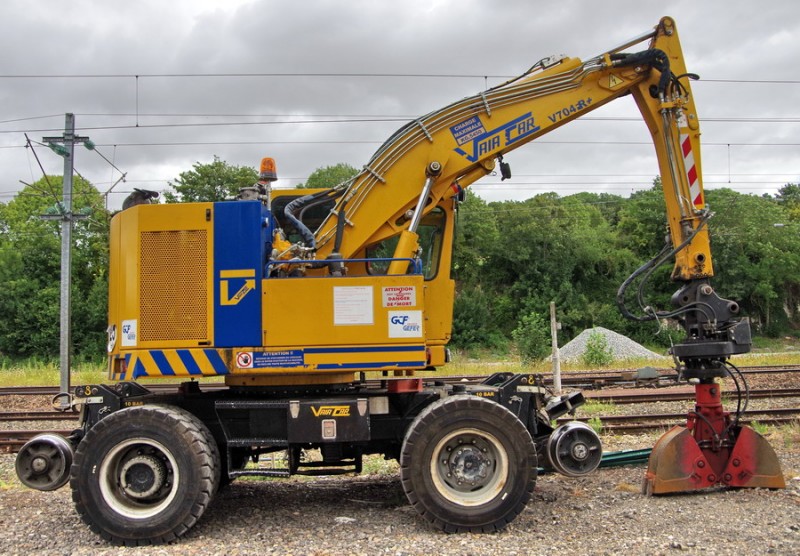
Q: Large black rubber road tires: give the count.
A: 2